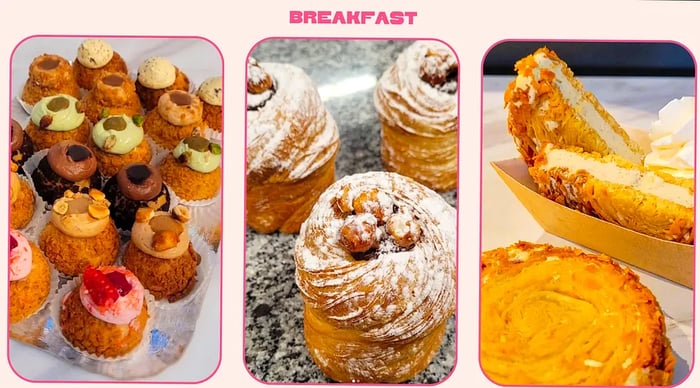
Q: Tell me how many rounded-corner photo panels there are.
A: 3